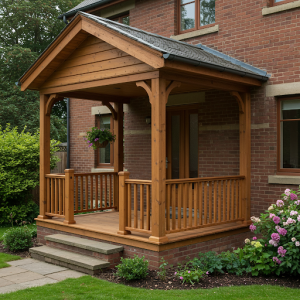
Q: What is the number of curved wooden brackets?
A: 5